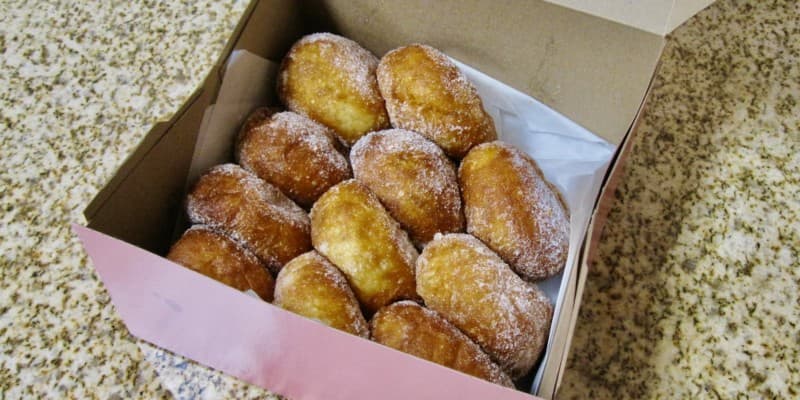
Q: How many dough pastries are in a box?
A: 11